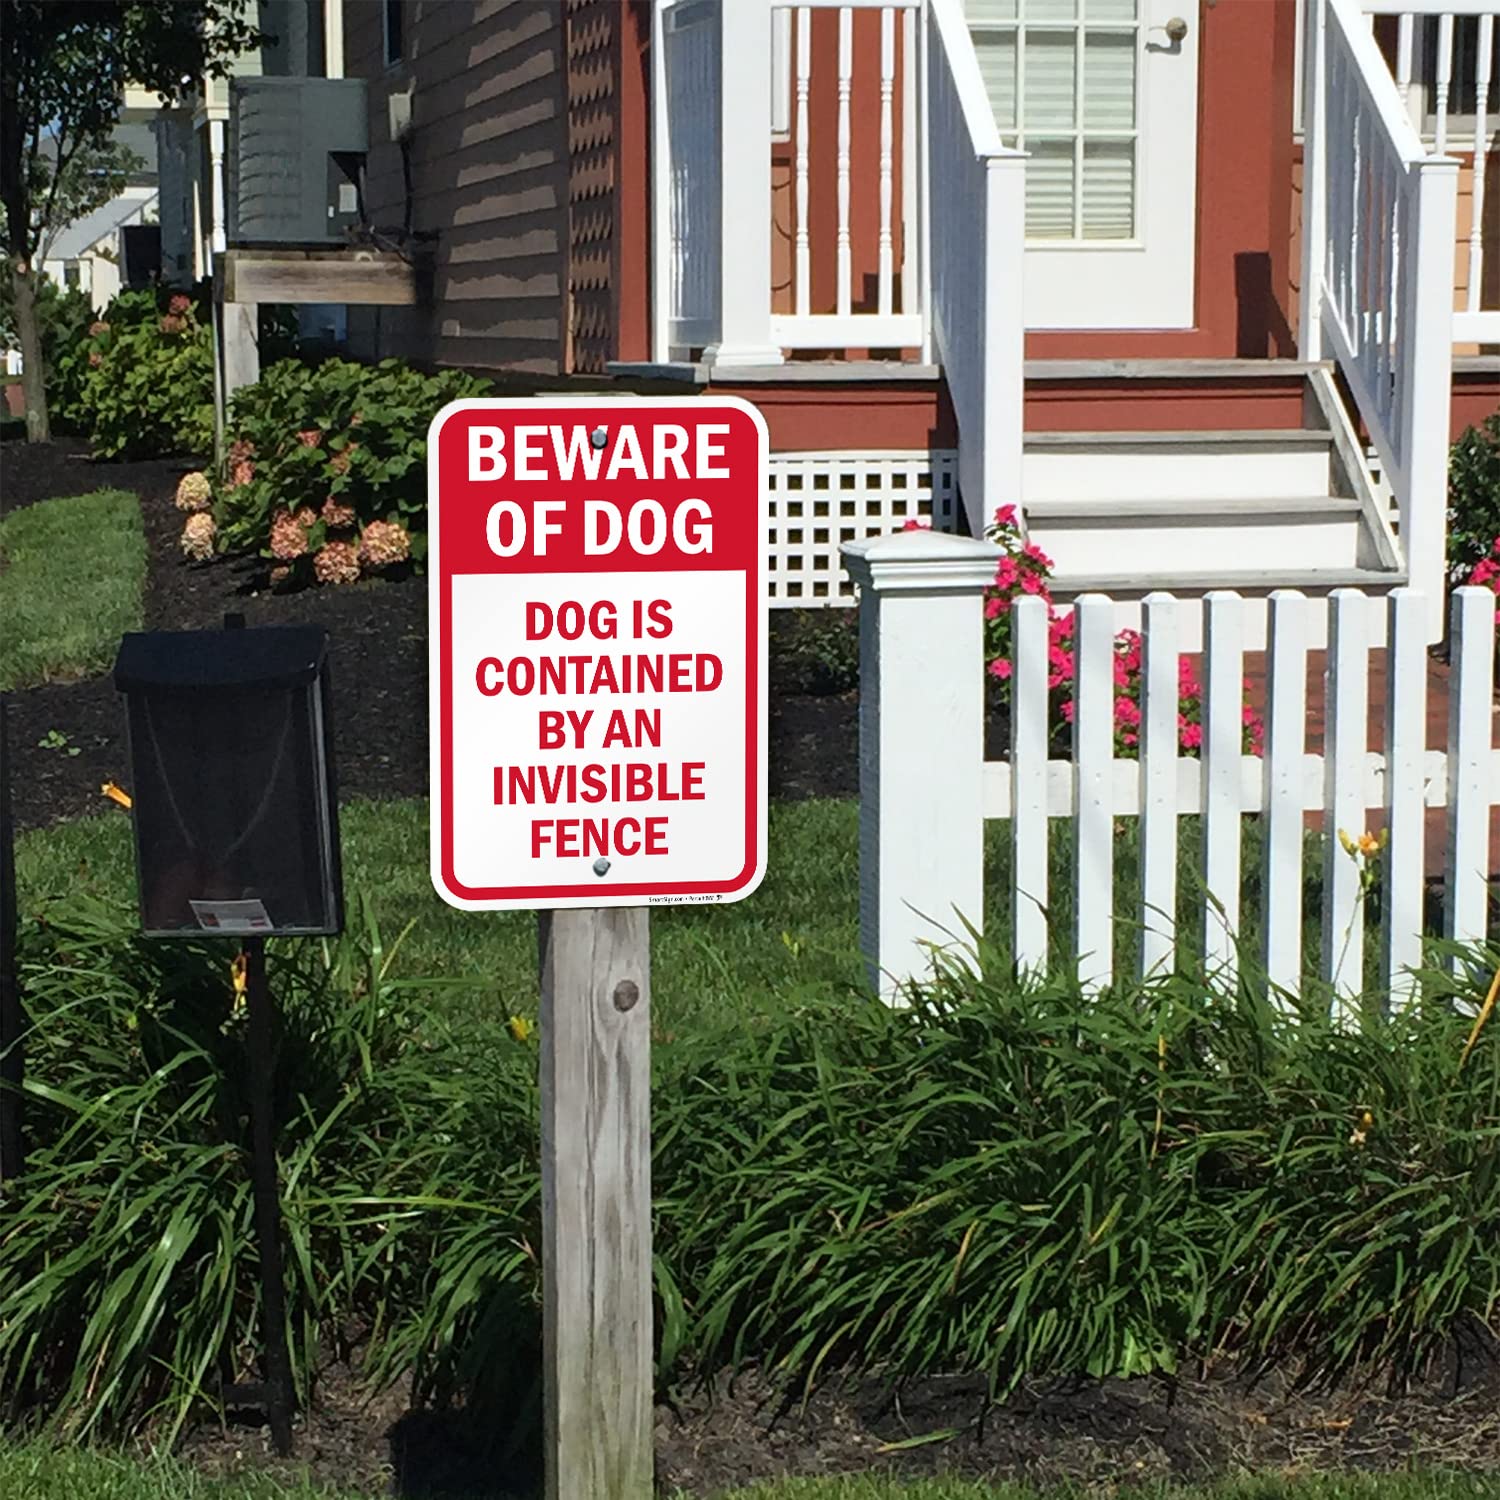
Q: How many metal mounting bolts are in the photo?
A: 2